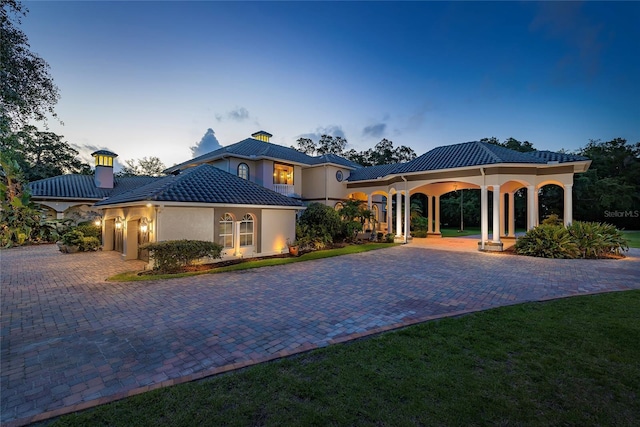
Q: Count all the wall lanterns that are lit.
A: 3